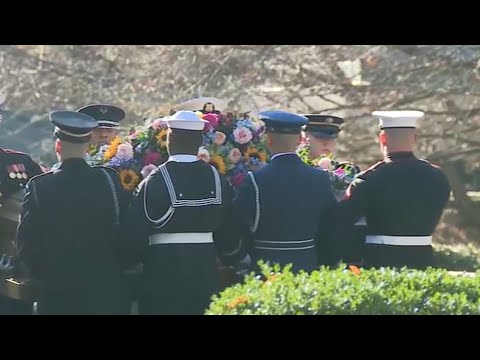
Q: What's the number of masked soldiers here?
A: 0